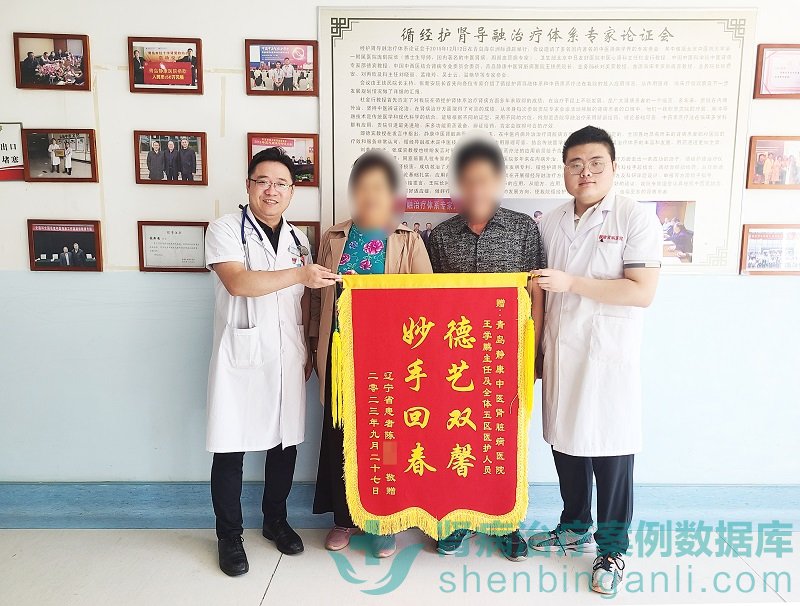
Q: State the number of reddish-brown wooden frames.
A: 12